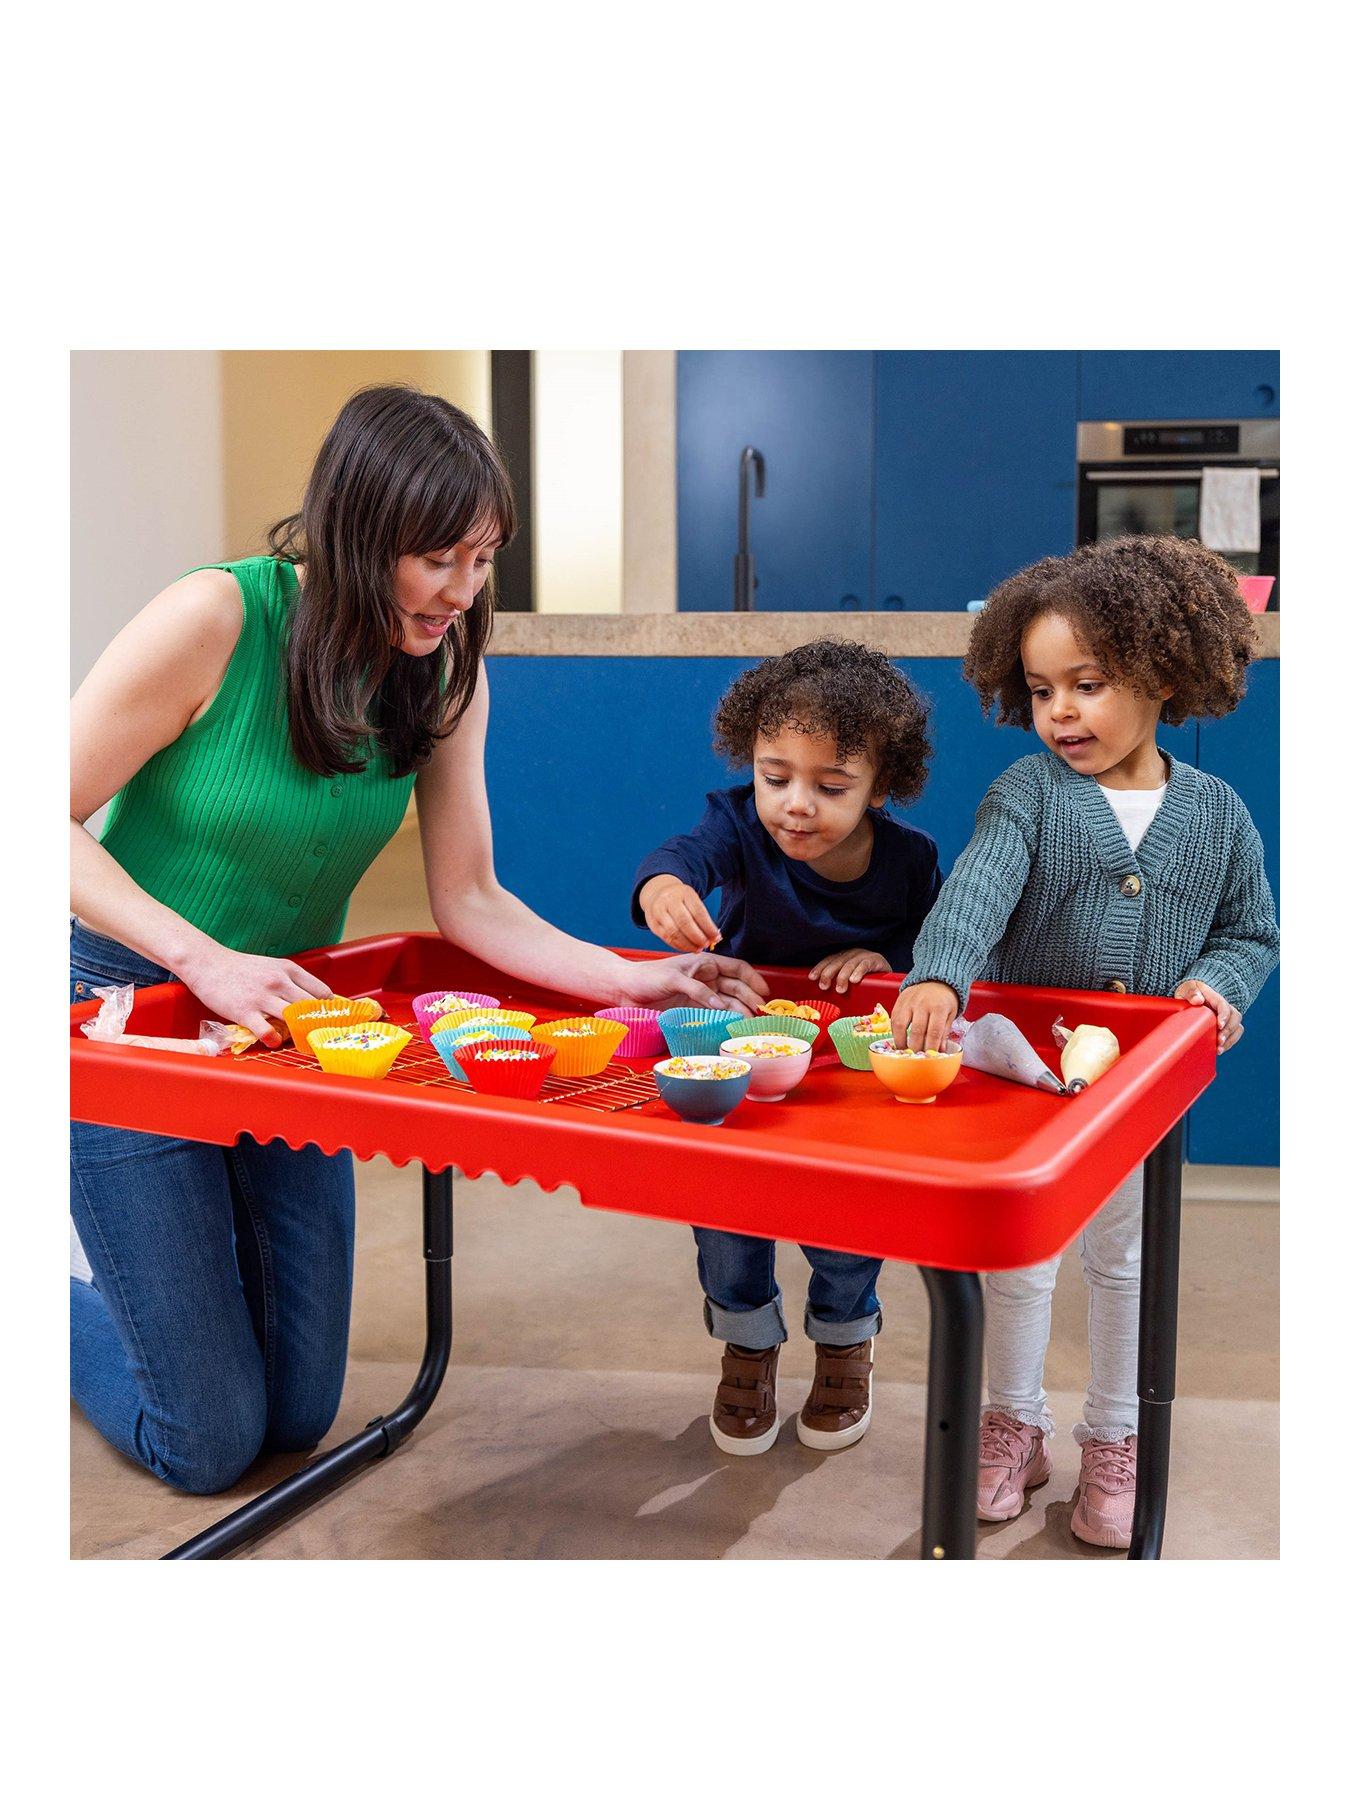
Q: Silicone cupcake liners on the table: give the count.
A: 12